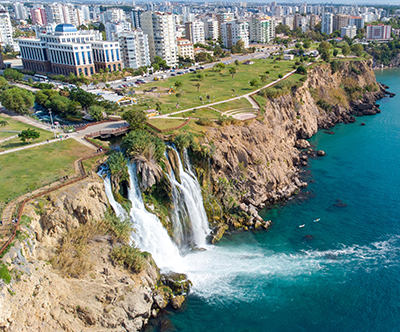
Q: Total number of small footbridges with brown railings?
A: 1